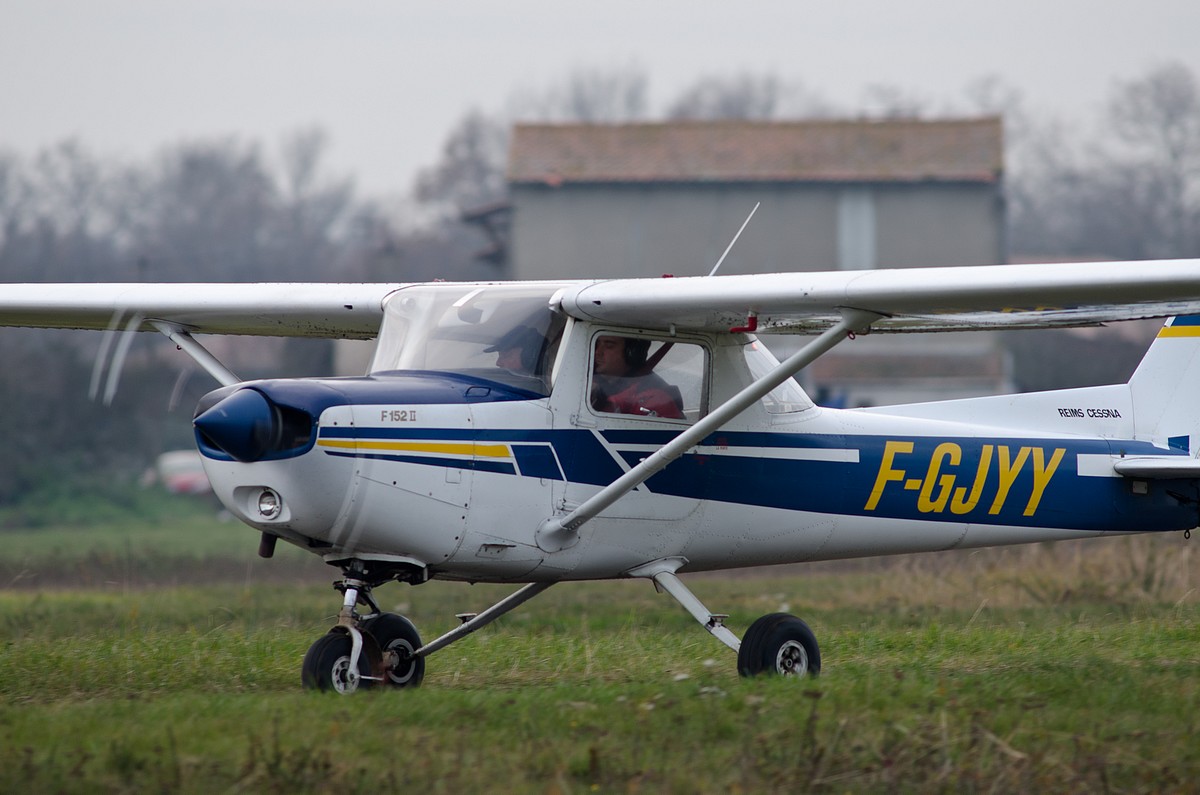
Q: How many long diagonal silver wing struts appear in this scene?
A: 2